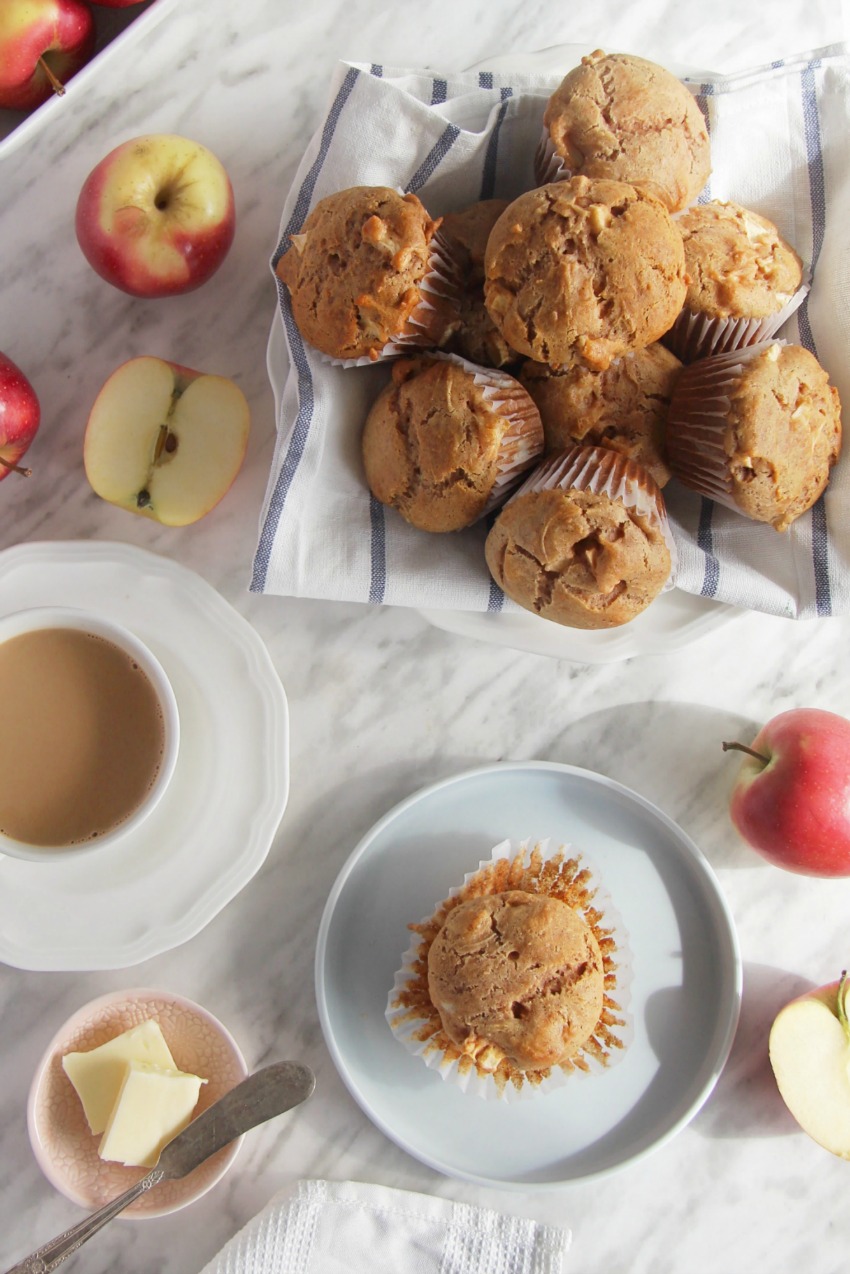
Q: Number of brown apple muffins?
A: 10